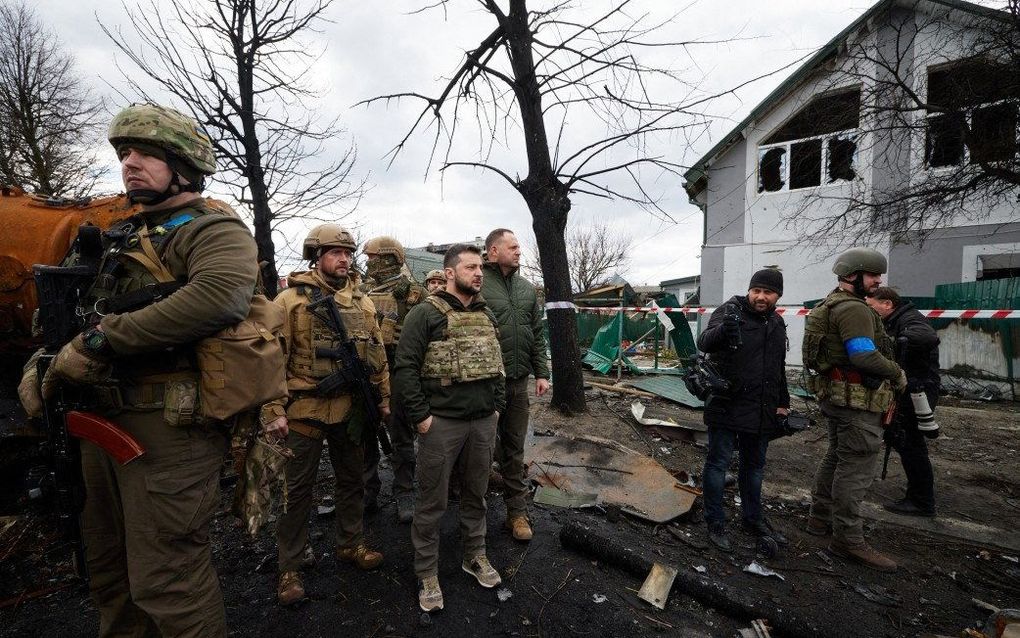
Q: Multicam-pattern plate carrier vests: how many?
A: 1